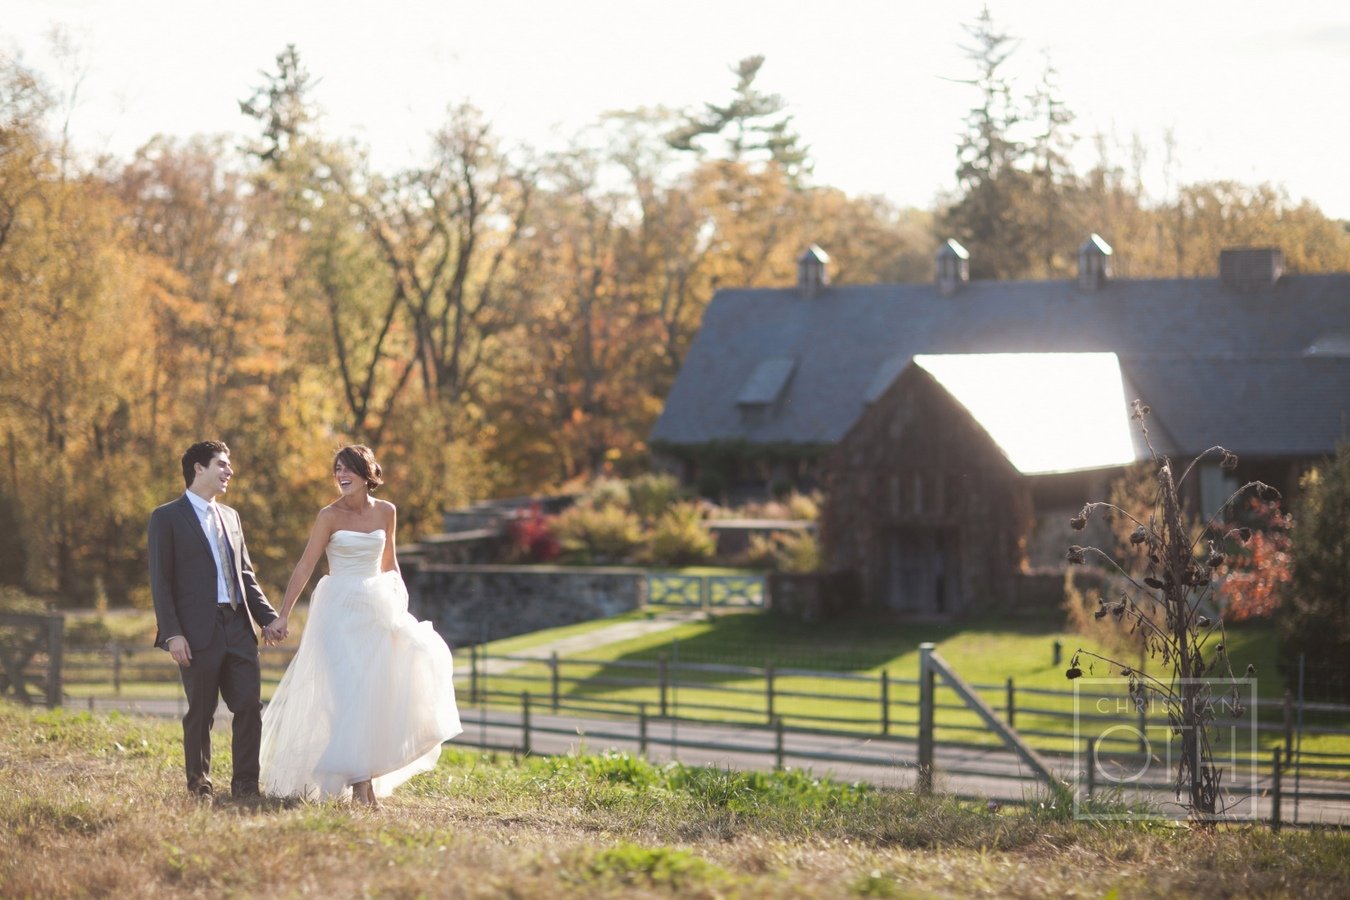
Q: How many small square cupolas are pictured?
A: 3